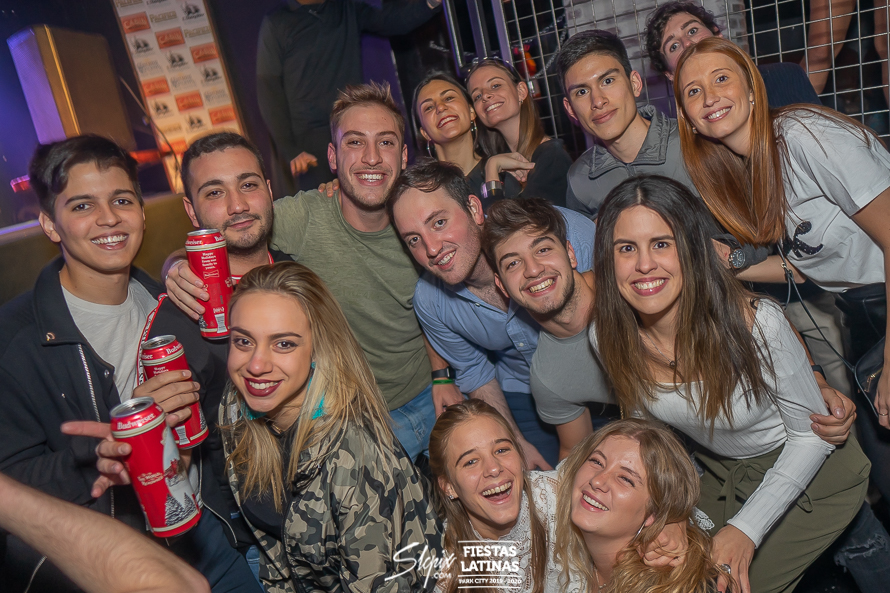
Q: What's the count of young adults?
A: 14